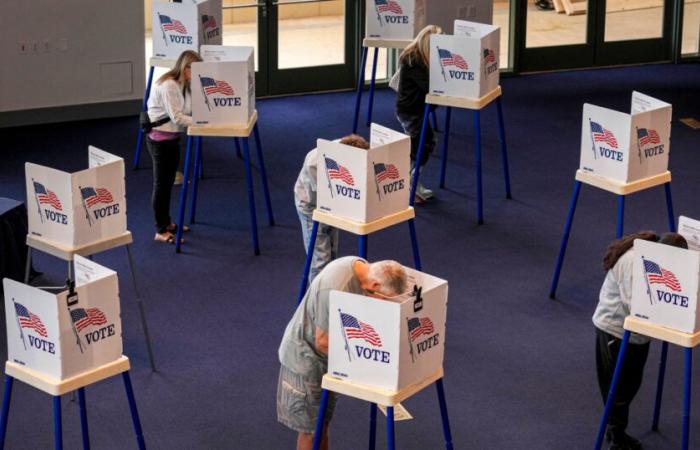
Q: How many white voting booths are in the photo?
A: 10